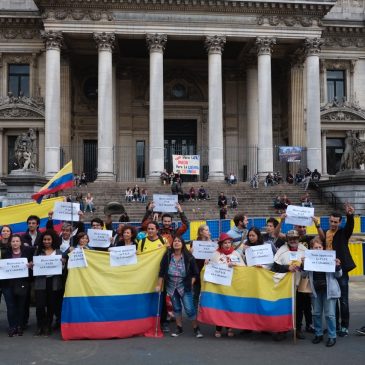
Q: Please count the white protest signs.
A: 12